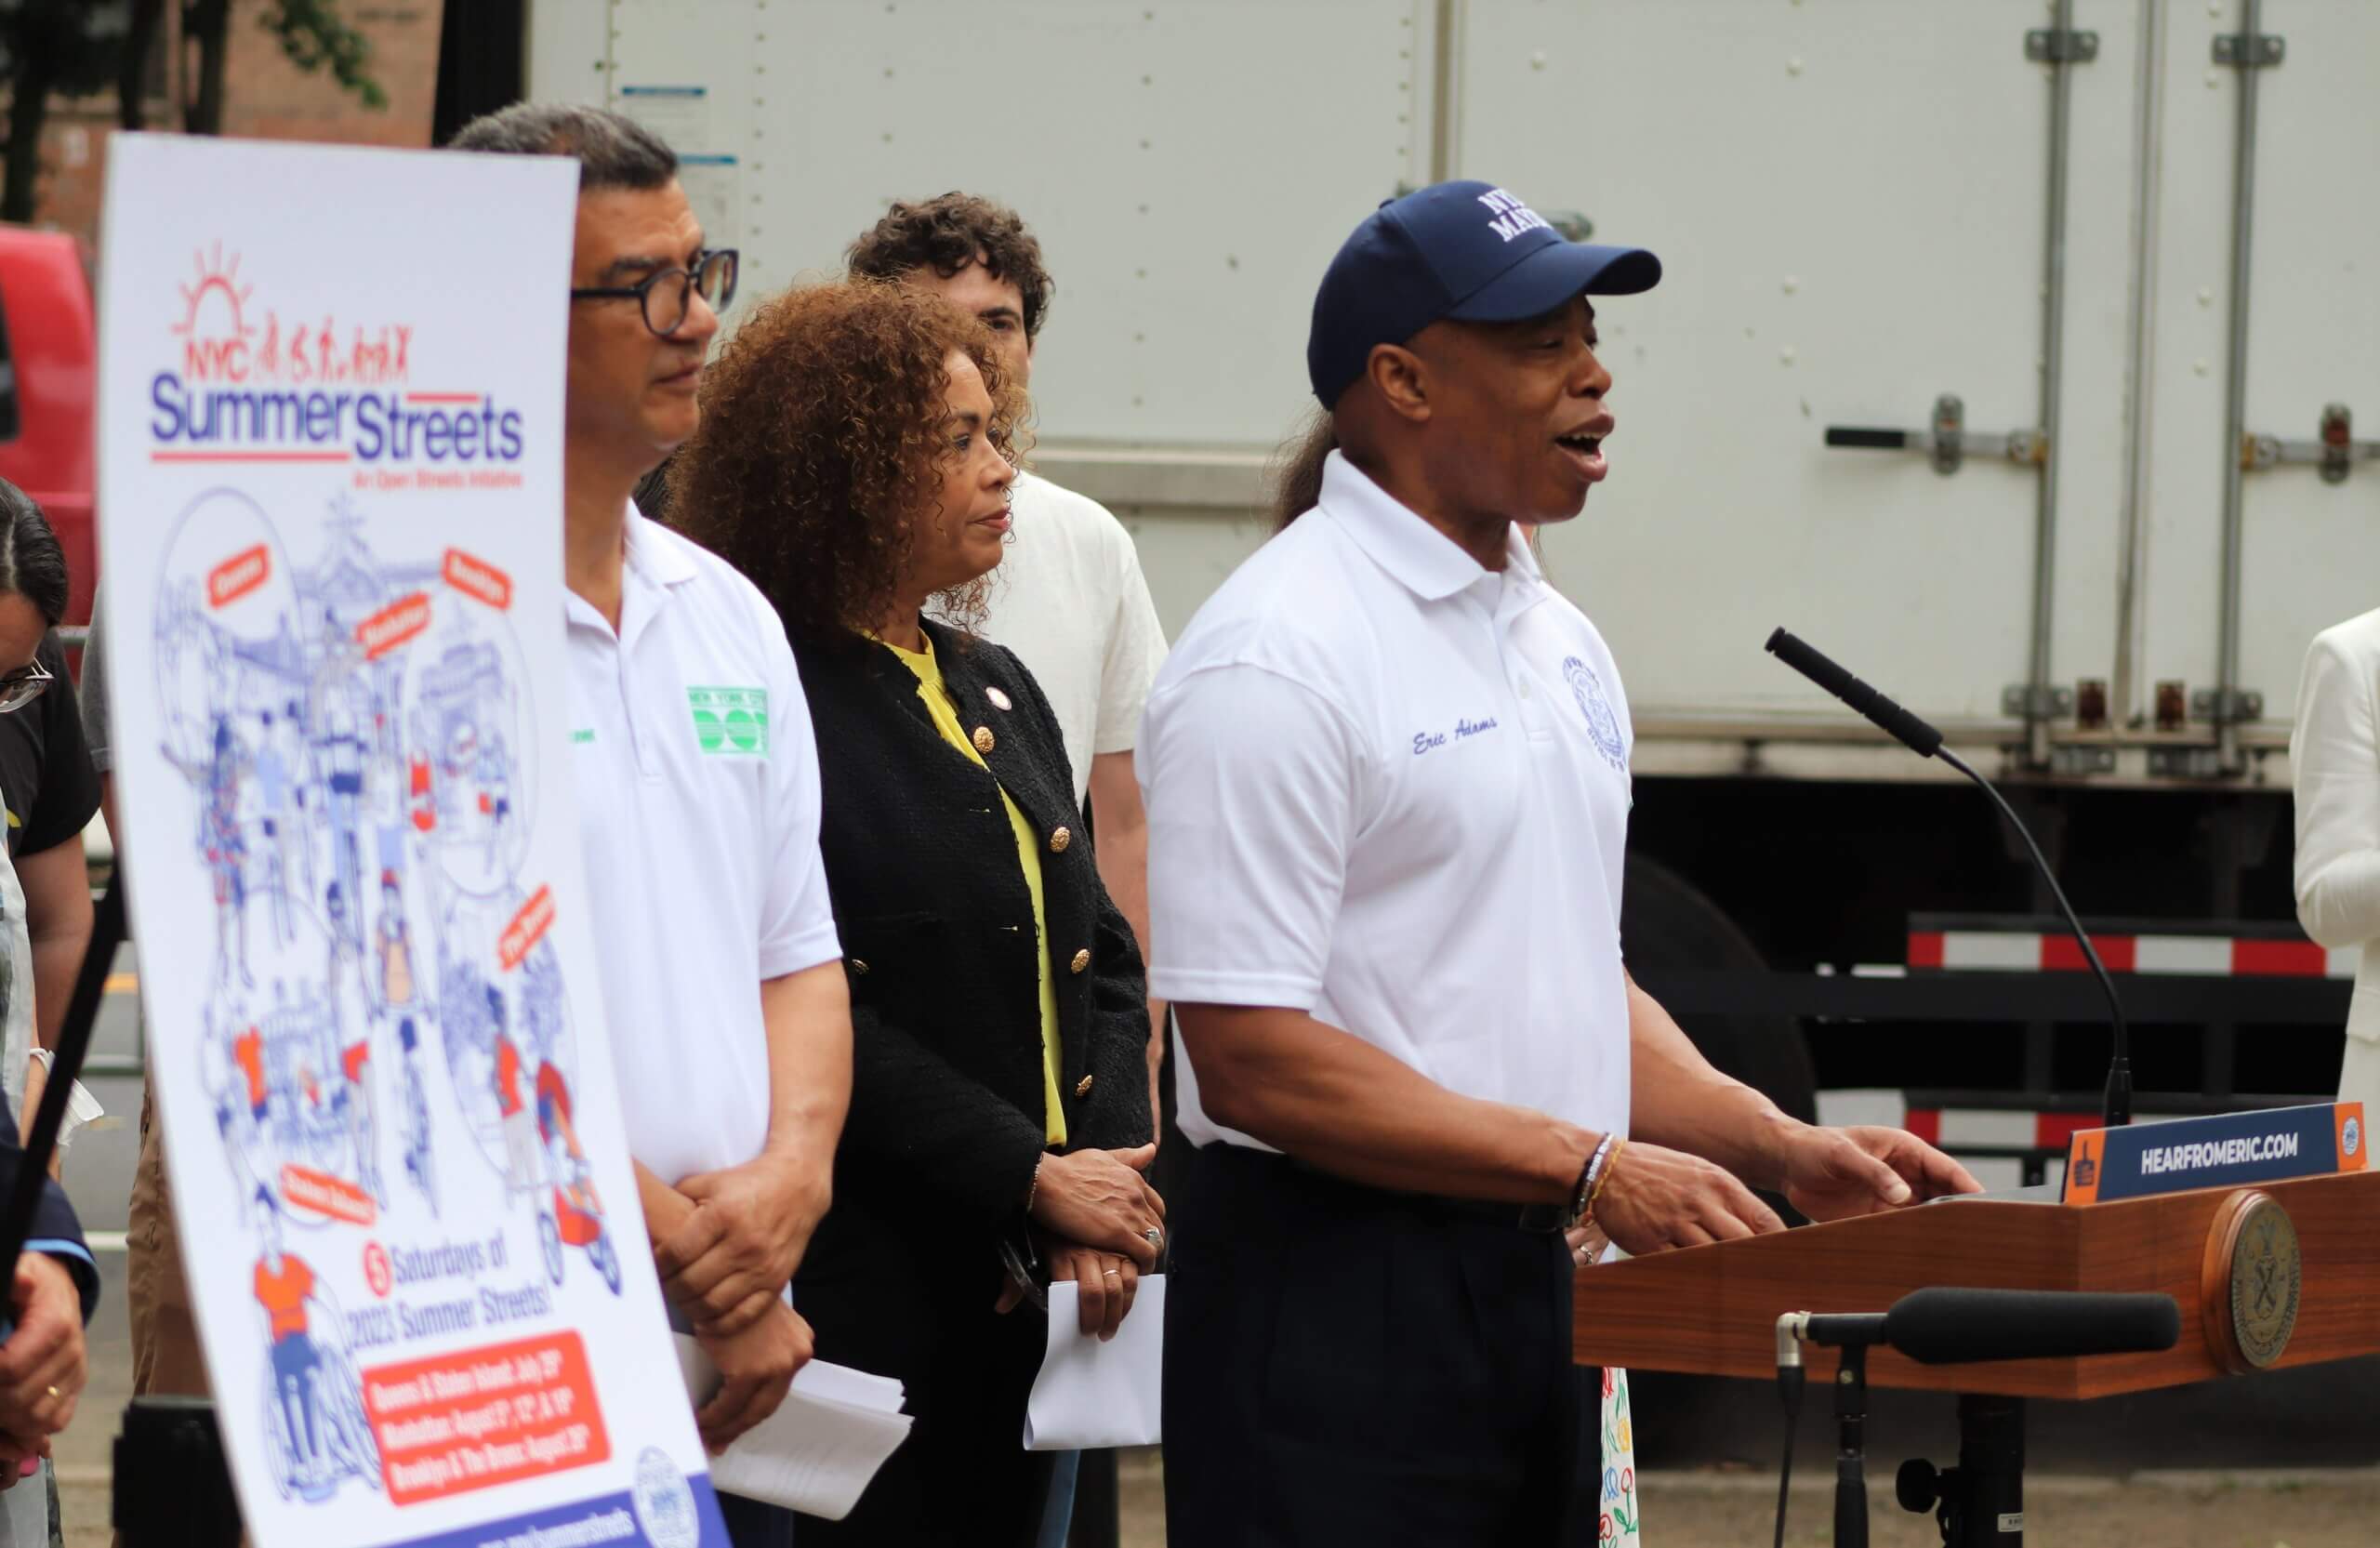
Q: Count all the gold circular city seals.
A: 1